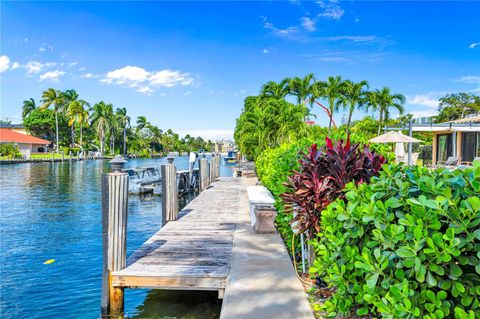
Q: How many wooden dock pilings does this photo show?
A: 5